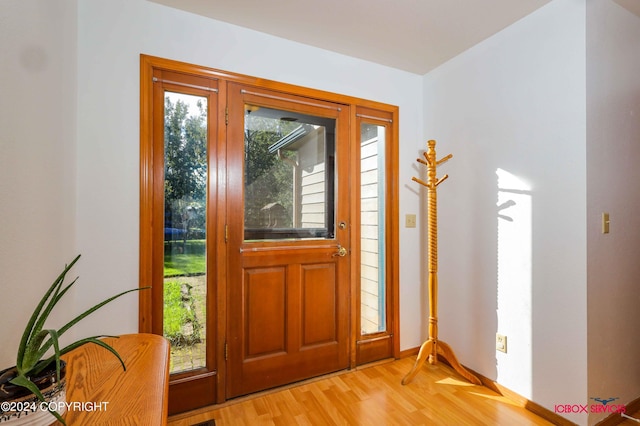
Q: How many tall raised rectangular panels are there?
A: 2